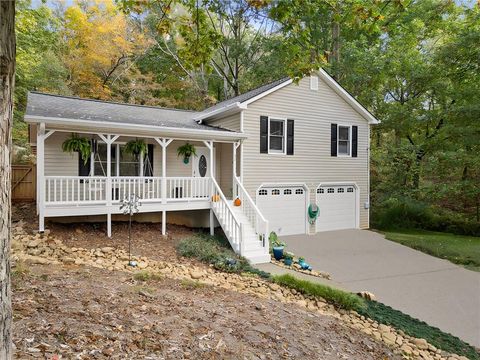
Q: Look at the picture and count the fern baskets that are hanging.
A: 3